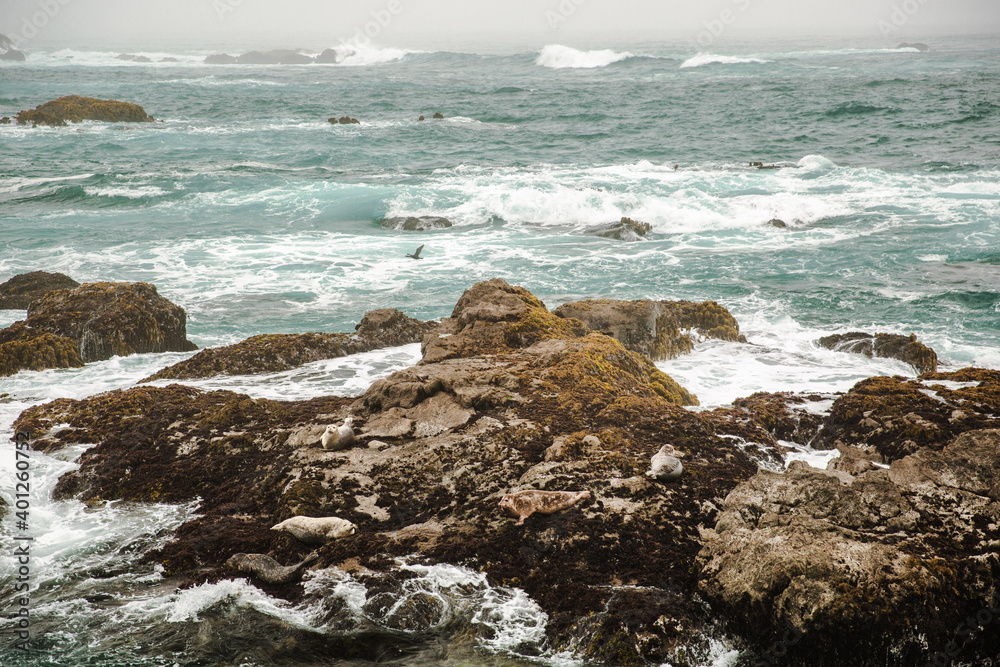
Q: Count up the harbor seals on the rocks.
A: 5